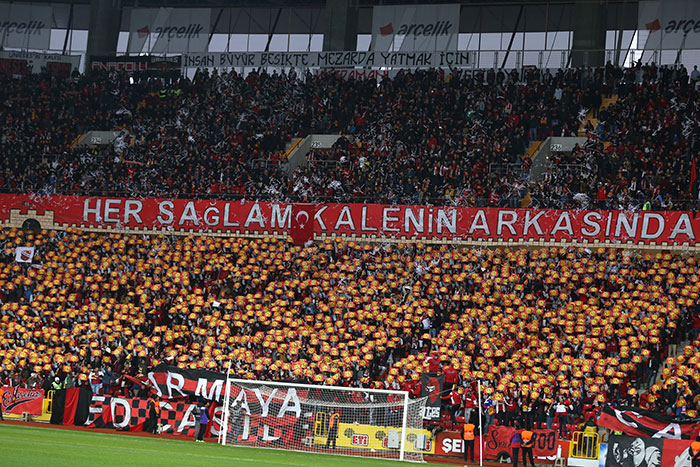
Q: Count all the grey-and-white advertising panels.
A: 4